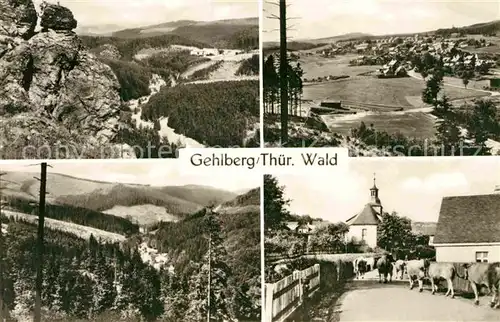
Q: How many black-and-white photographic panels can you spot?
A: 4